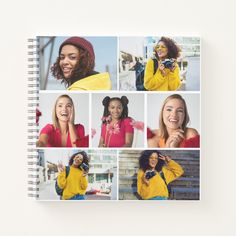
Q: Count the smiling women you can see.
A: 7